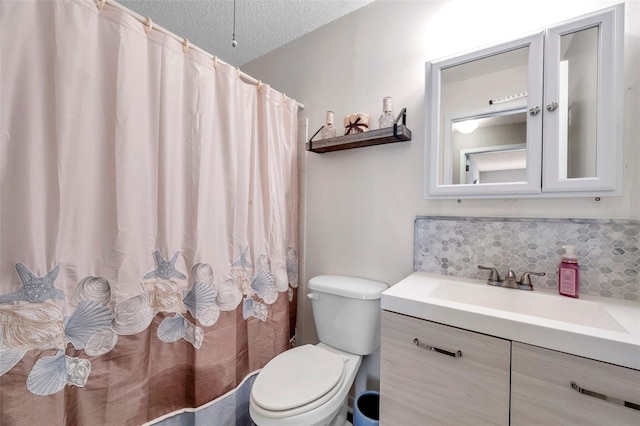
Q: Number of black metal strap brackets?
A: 2